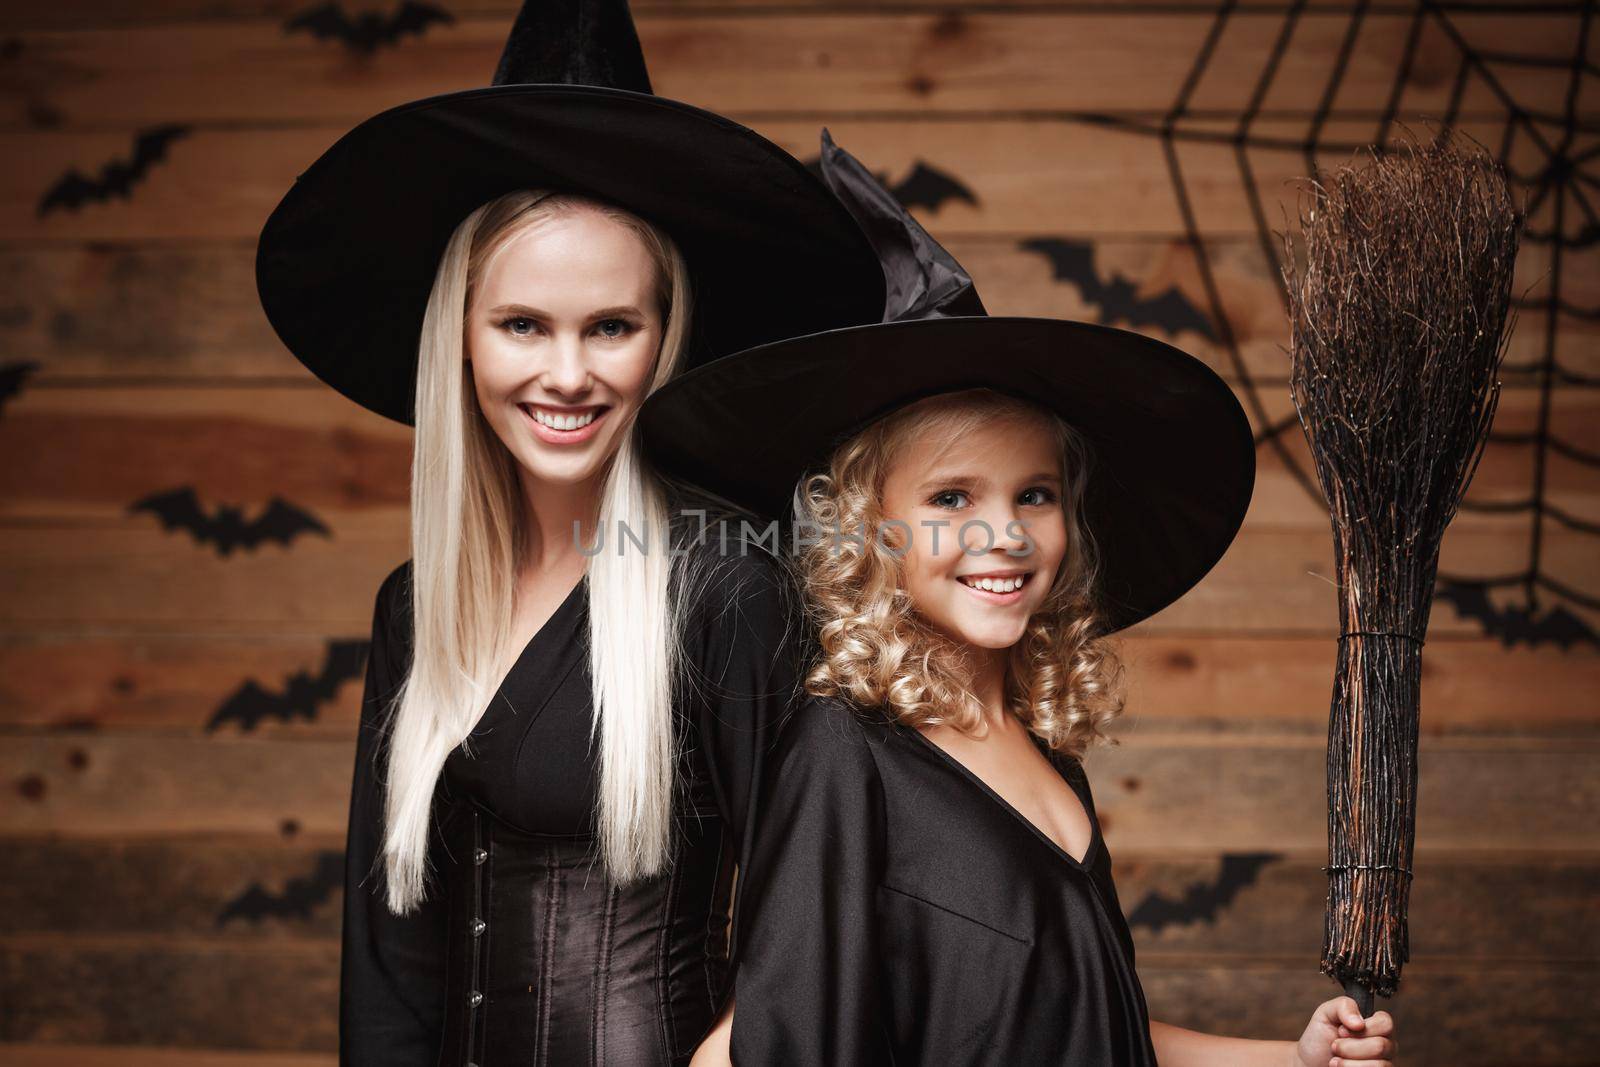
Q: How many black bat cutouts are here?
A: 10